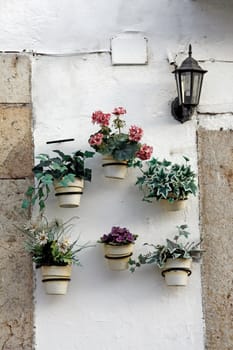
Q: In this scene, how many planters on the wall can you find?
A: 6